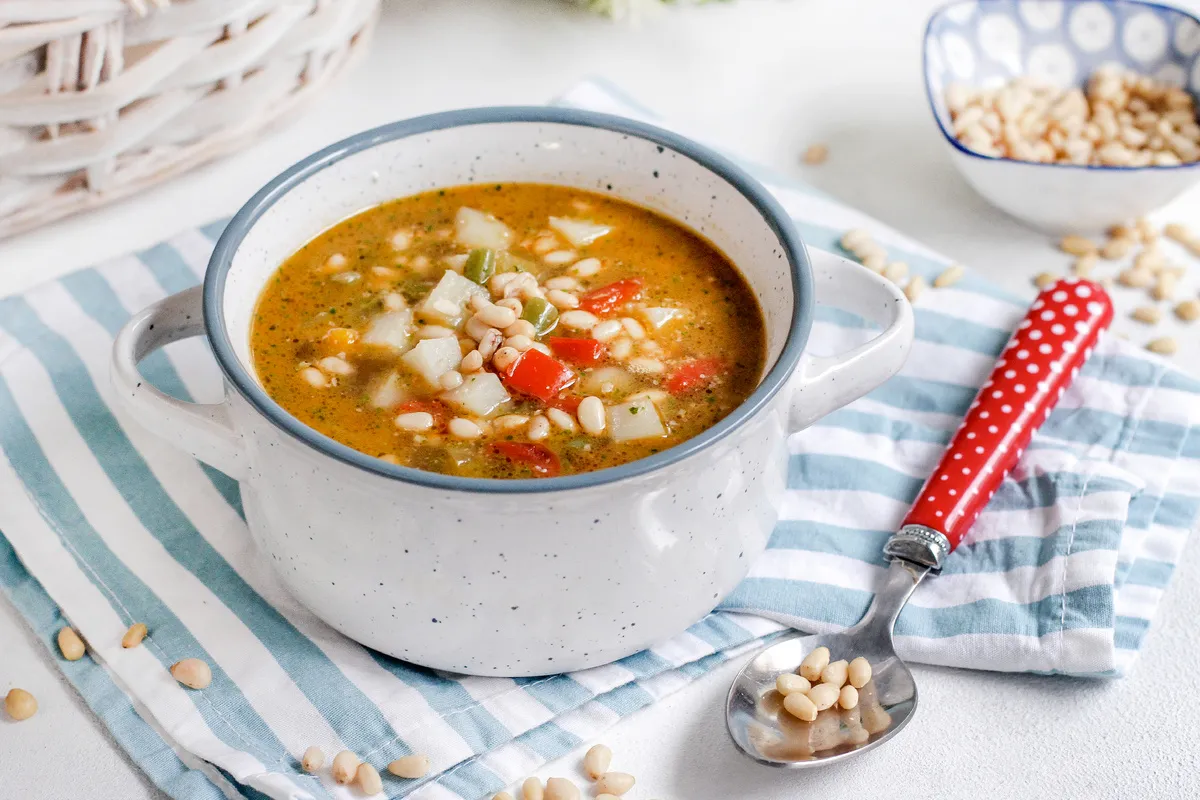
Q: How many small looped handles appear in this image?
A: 2